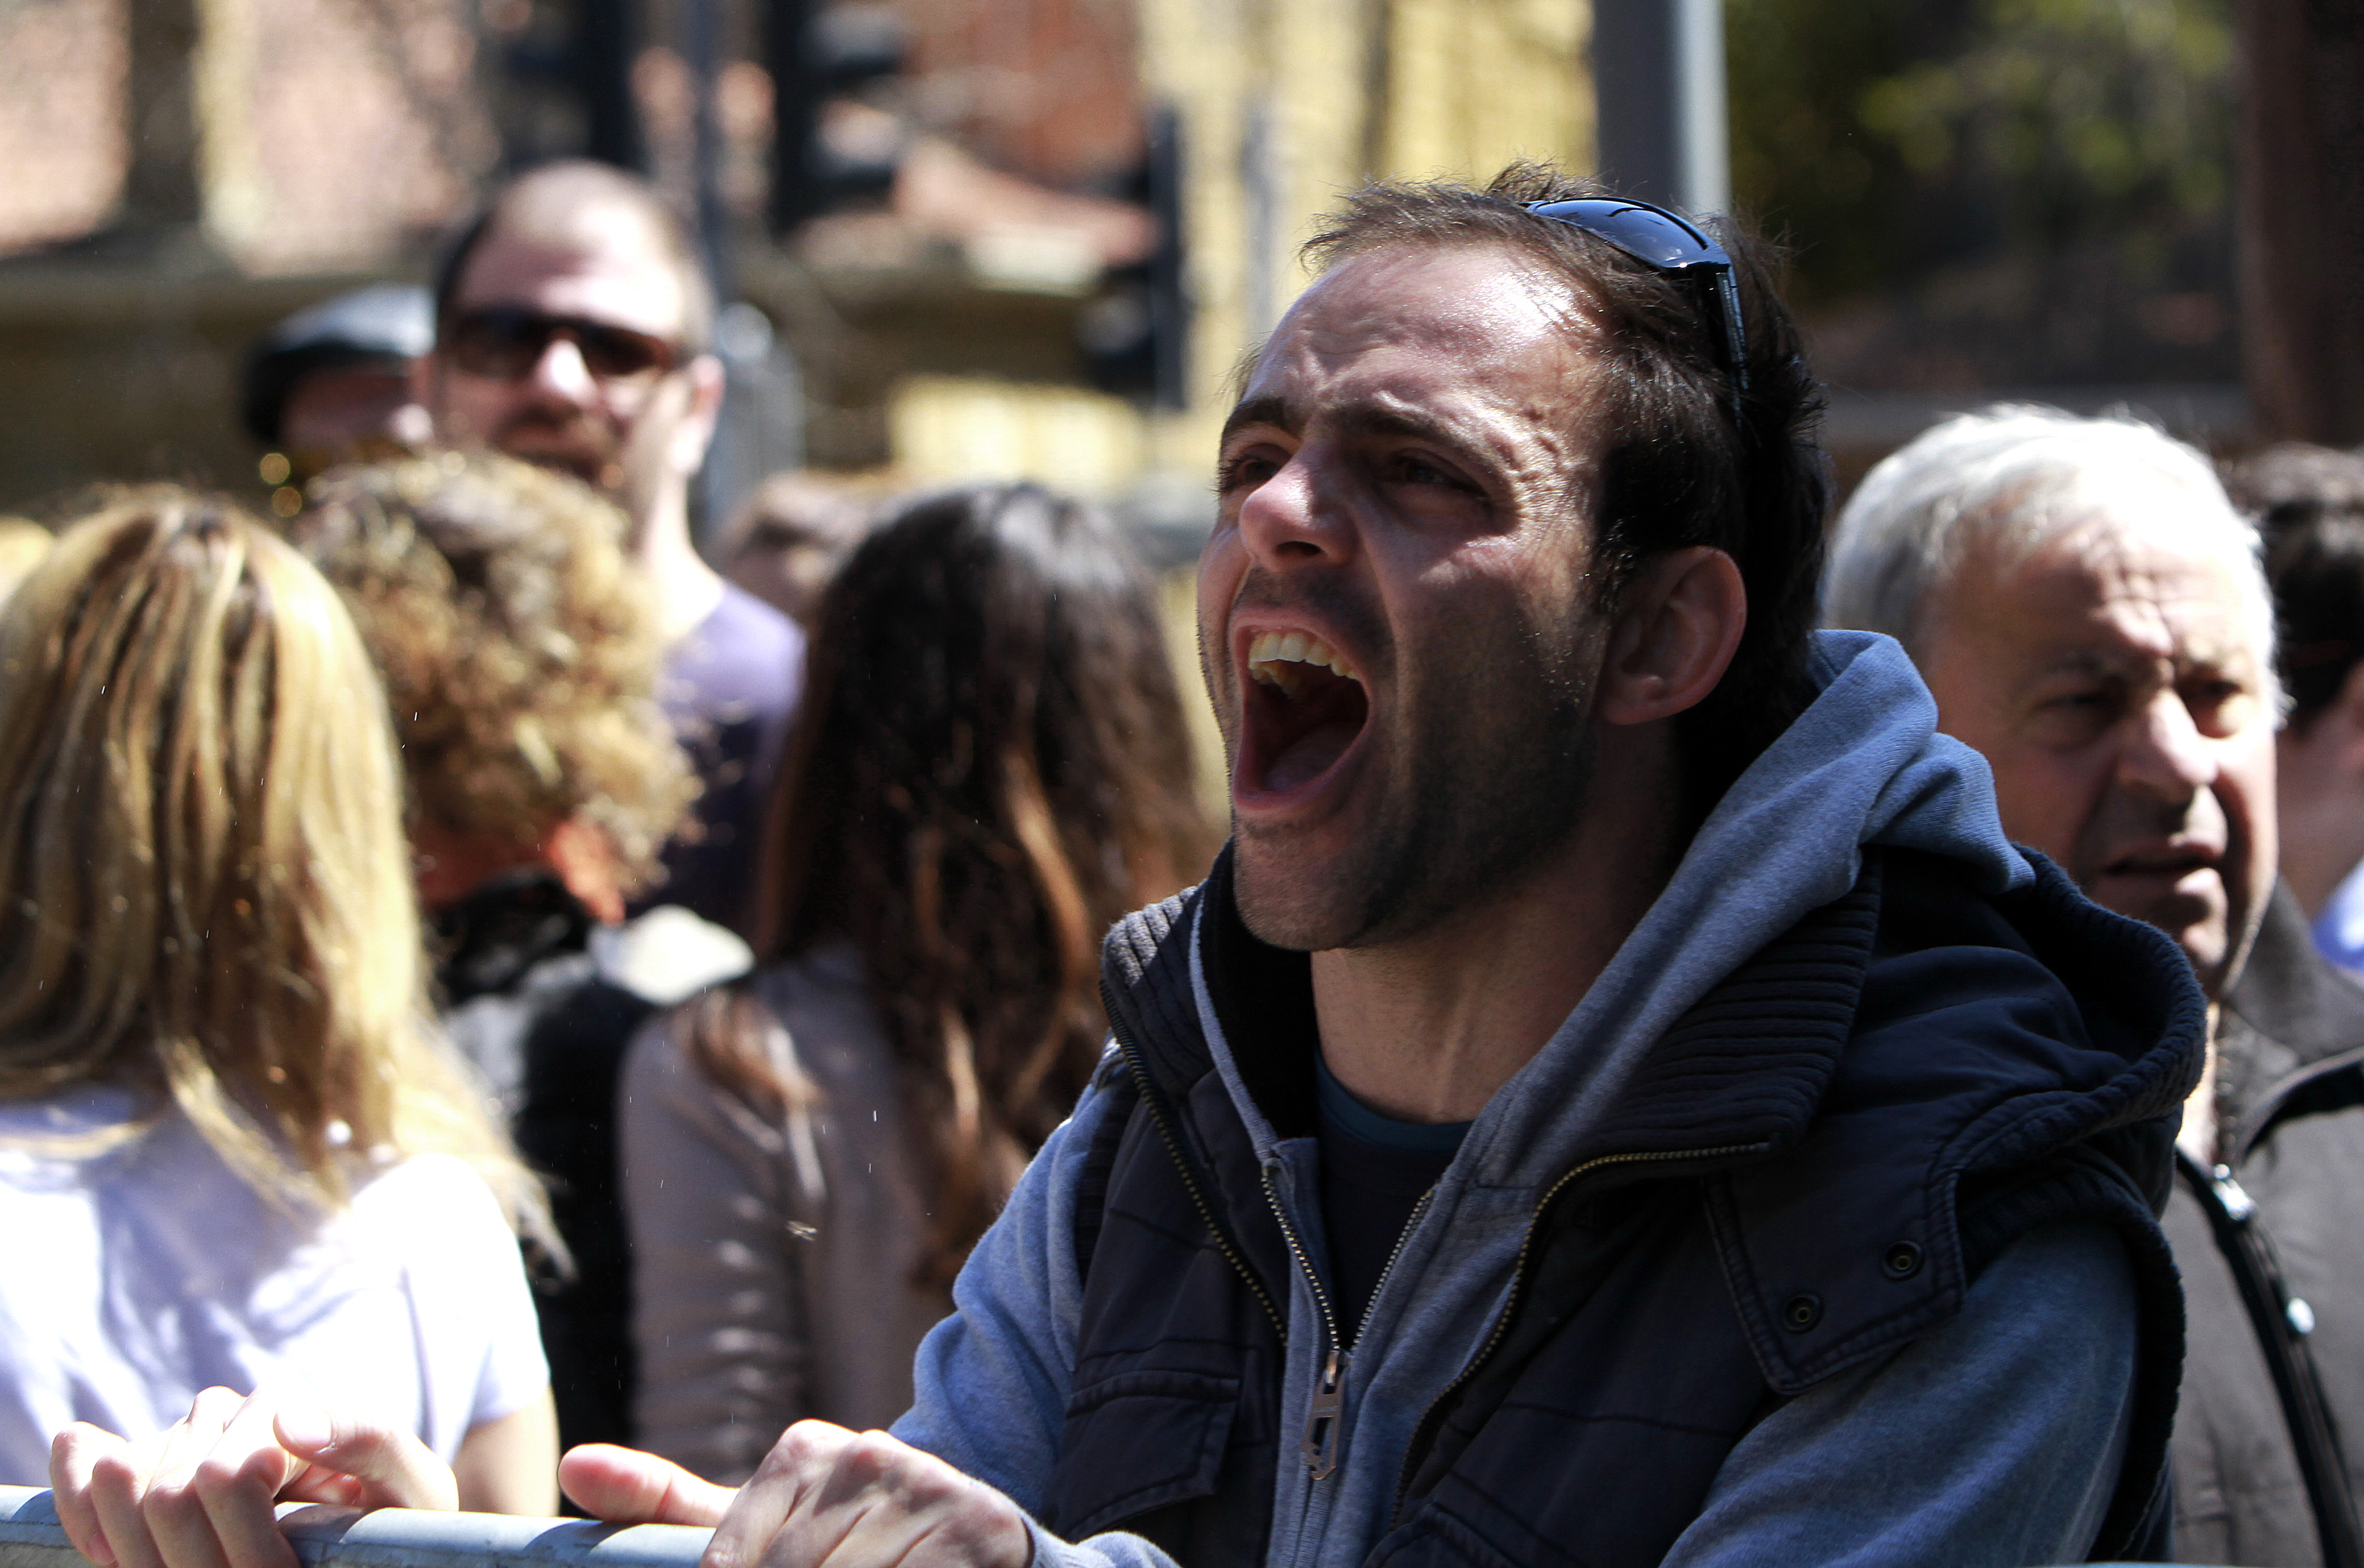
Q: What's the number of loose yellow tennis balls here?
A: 0